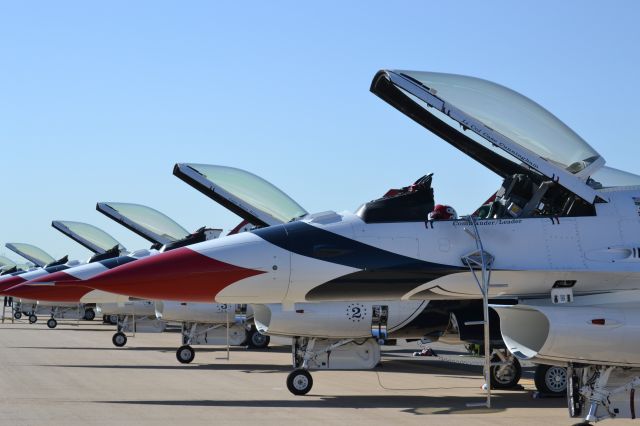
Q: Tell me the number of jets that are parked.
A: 6